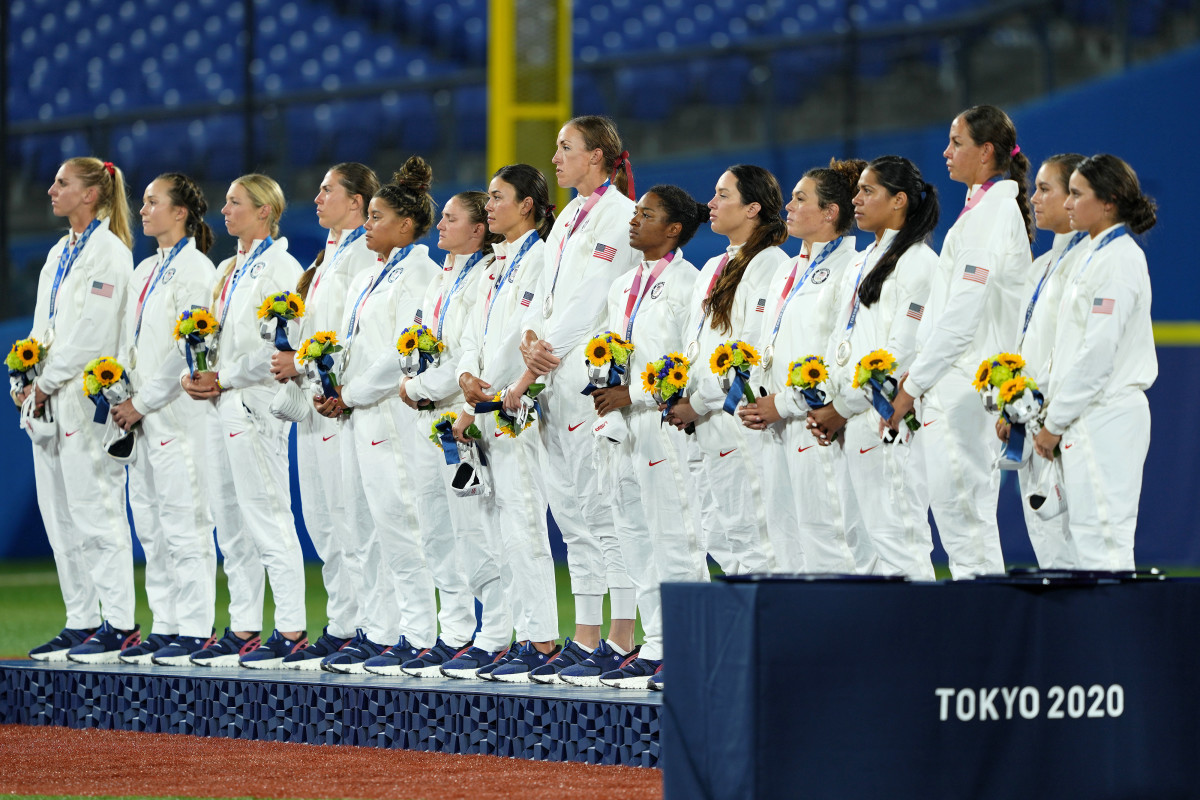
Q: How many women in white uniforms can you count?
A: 15